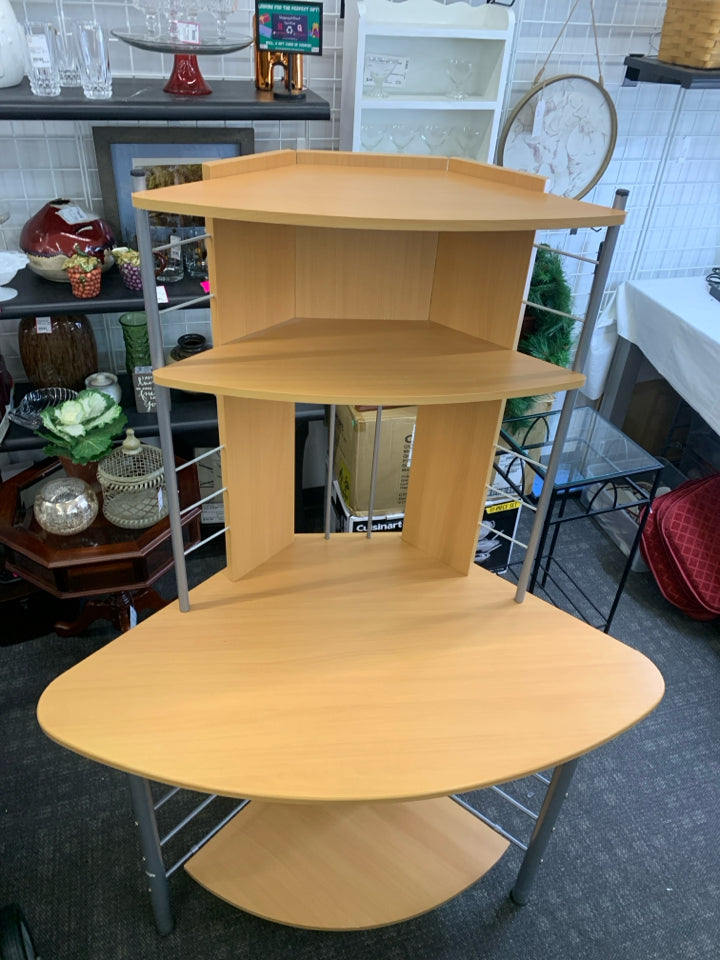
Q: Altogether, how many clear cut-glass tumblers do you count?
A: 3